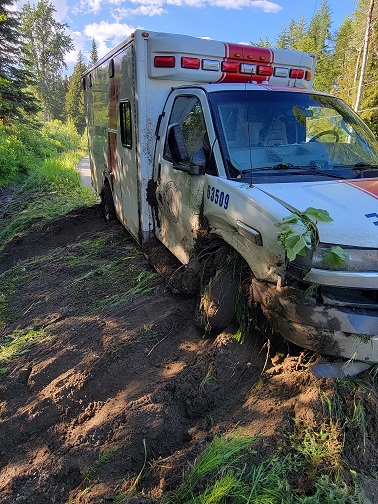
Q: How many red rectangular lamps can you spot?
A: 5